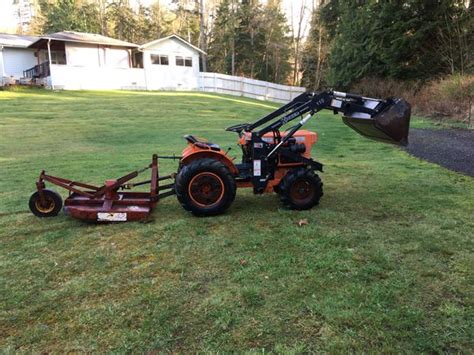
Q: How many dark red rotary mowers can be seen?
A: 1